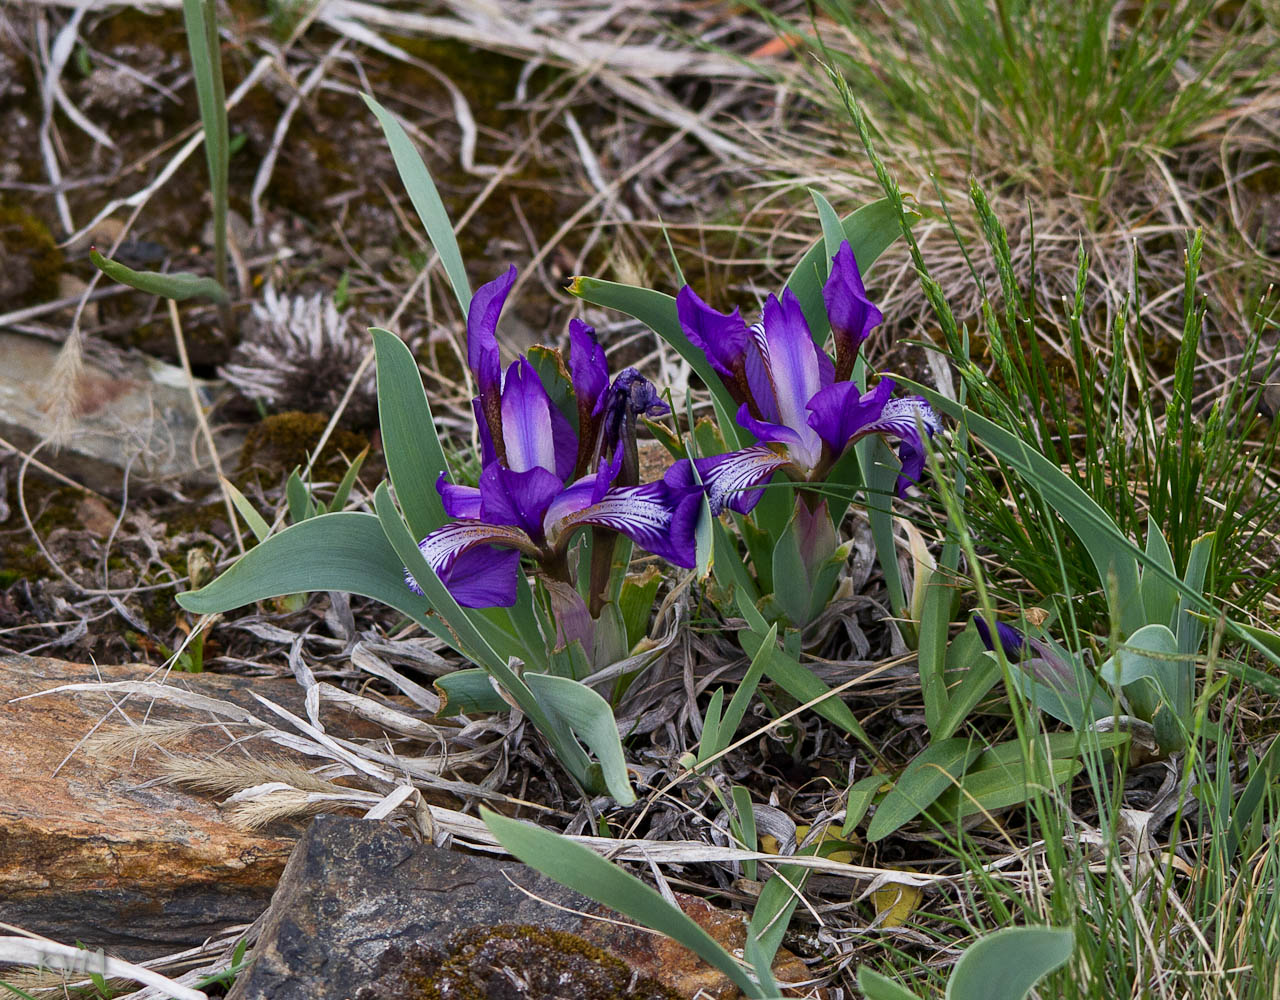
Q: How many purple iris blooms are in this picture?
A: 2